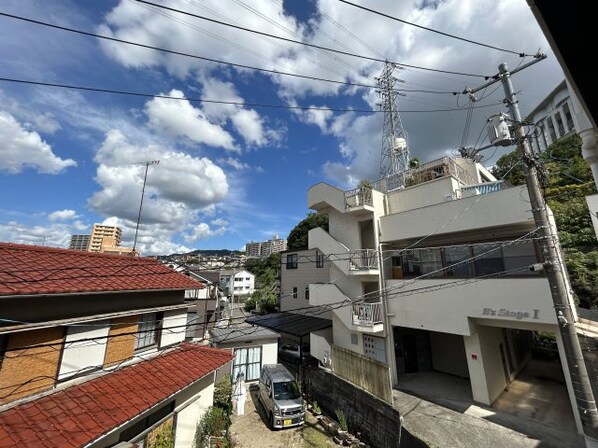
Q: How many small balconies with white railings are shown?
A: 3